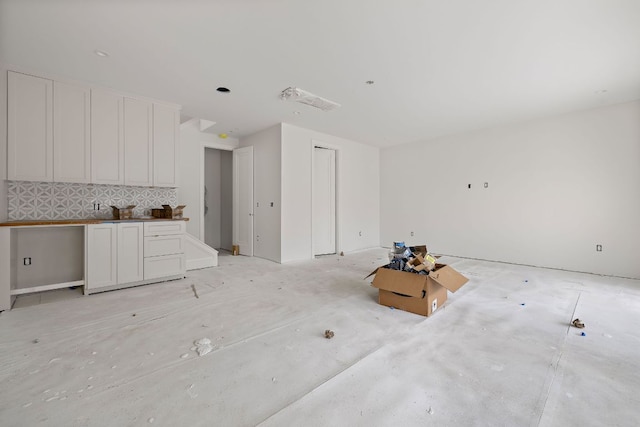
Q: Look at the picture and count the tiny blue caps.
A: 3